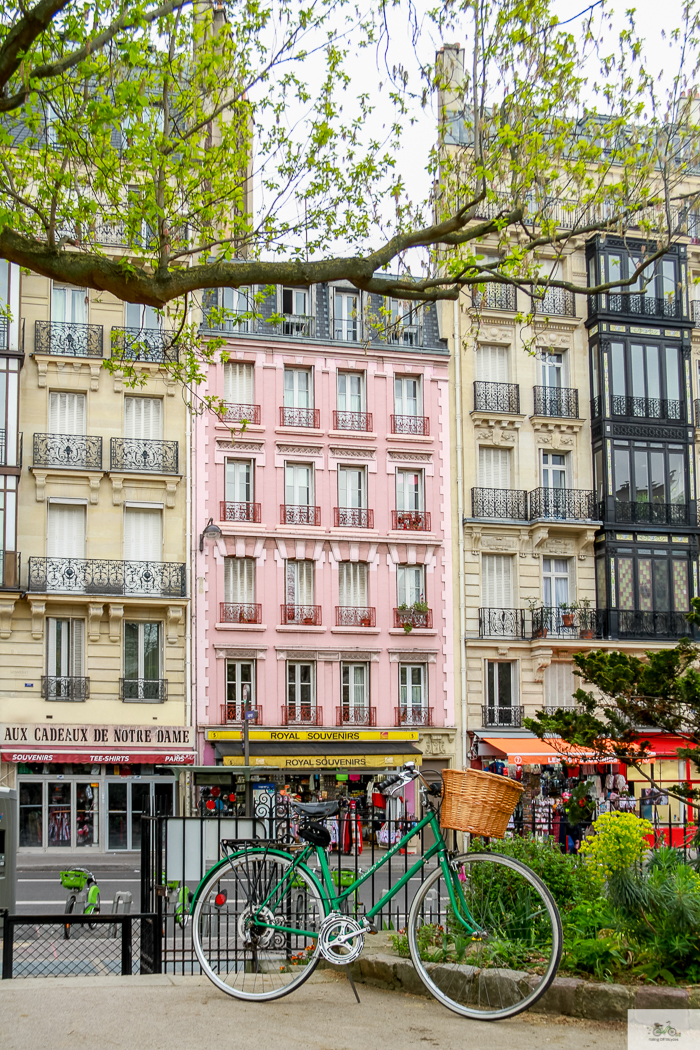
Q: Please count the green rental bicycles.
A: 4